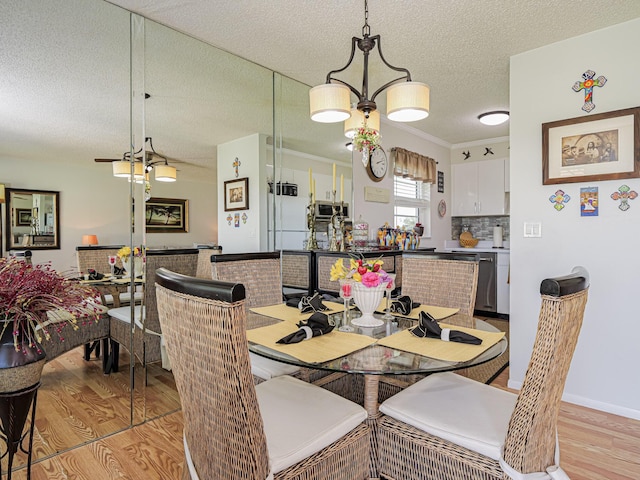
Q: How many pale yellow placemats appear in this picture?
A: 4